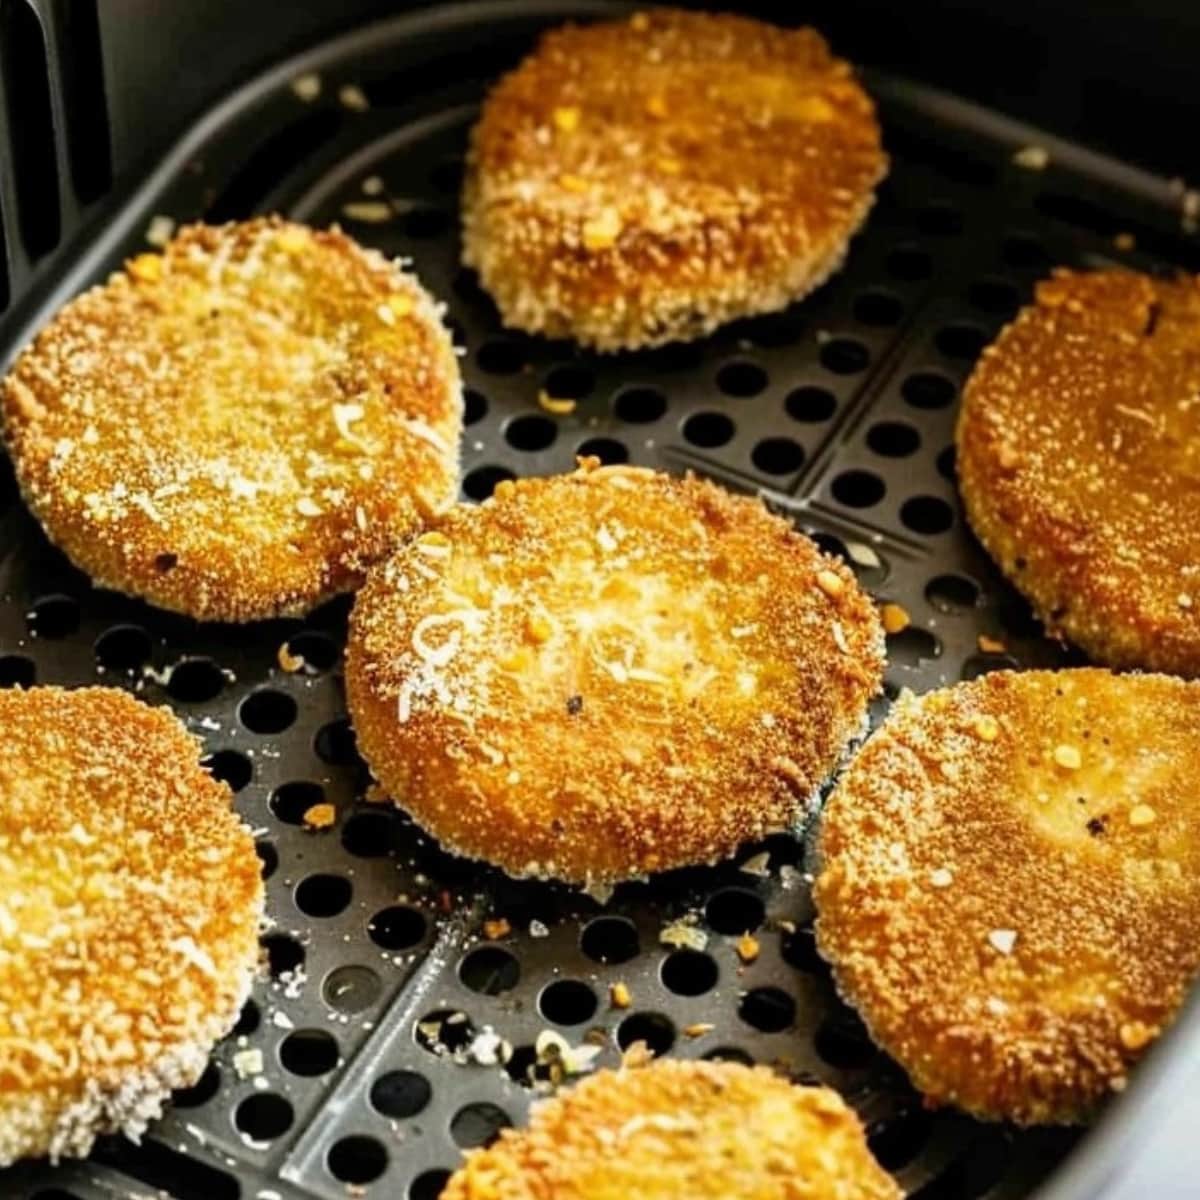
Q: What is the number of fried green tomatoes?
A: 7